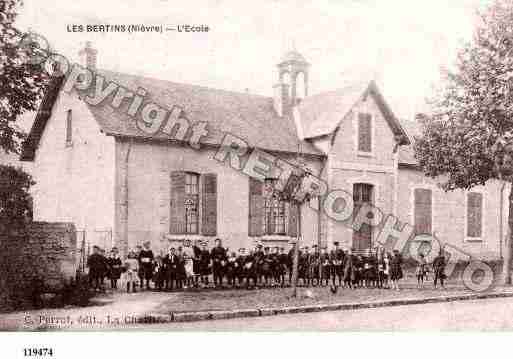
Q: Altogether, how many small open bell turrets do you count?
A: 1